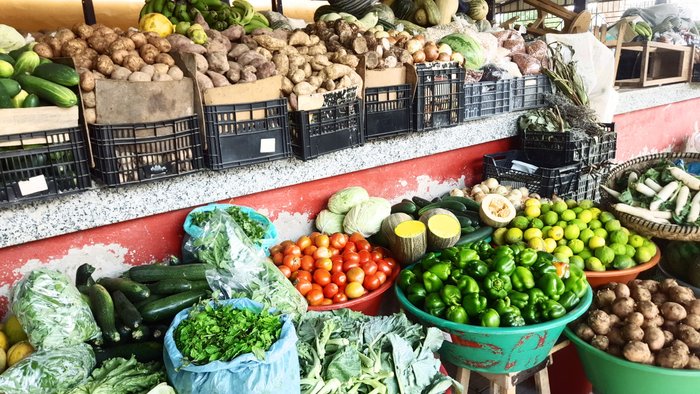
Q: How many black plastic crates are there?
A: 11